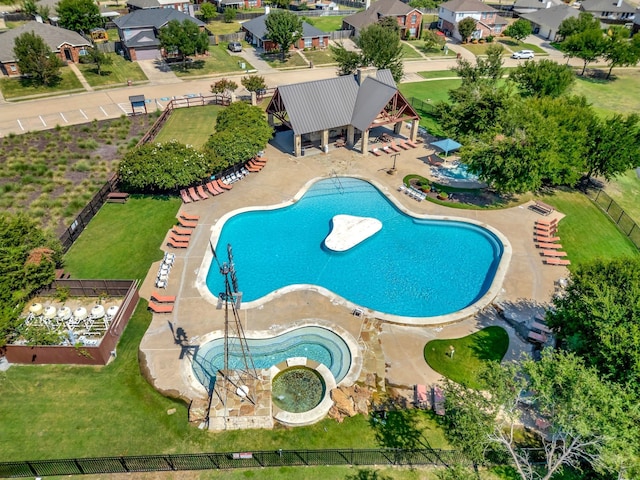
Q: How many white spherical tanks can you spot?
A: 6